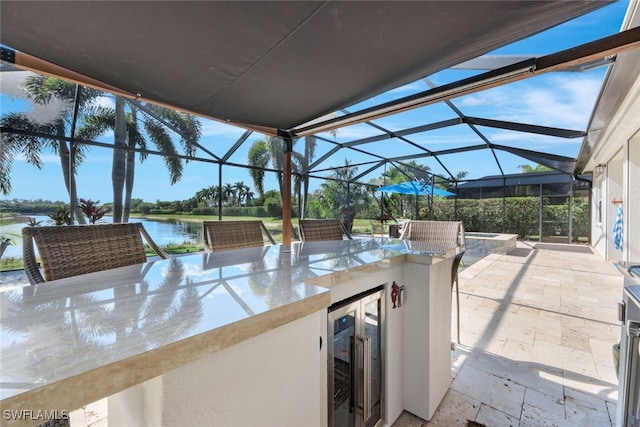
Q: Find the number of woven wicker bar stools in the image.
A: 4